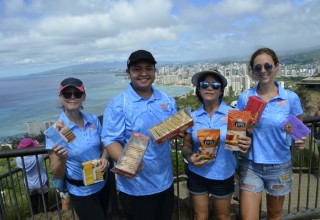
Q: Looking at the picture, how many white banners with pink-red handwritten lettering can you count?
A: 0